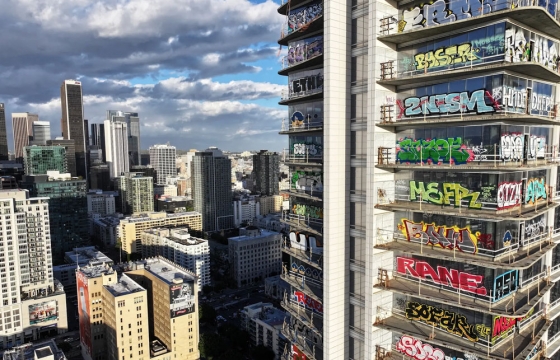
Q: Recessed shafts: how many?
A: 1